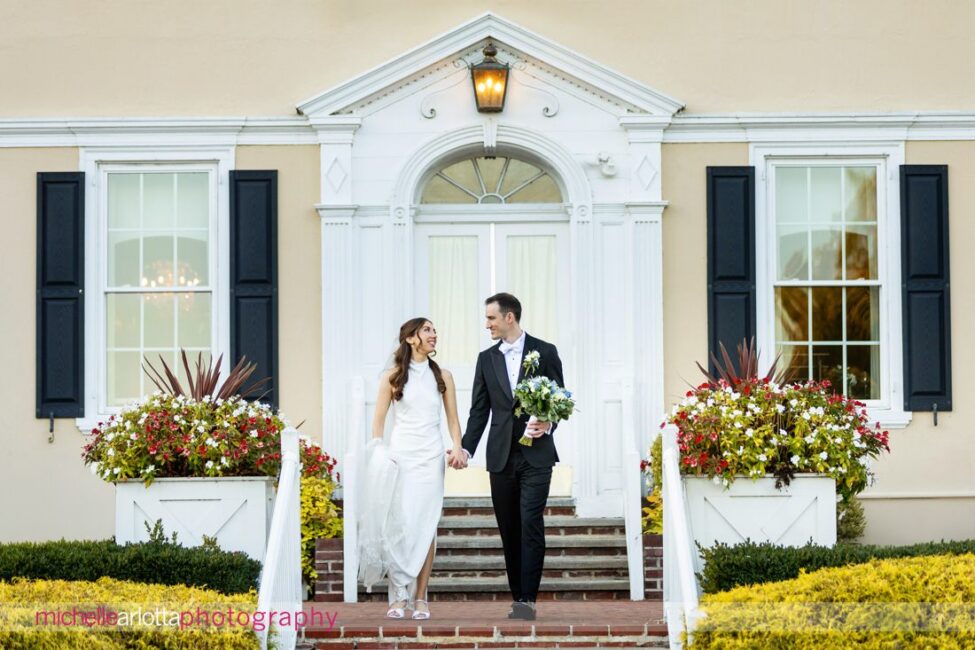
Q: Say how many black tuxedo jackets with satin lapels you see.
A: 1